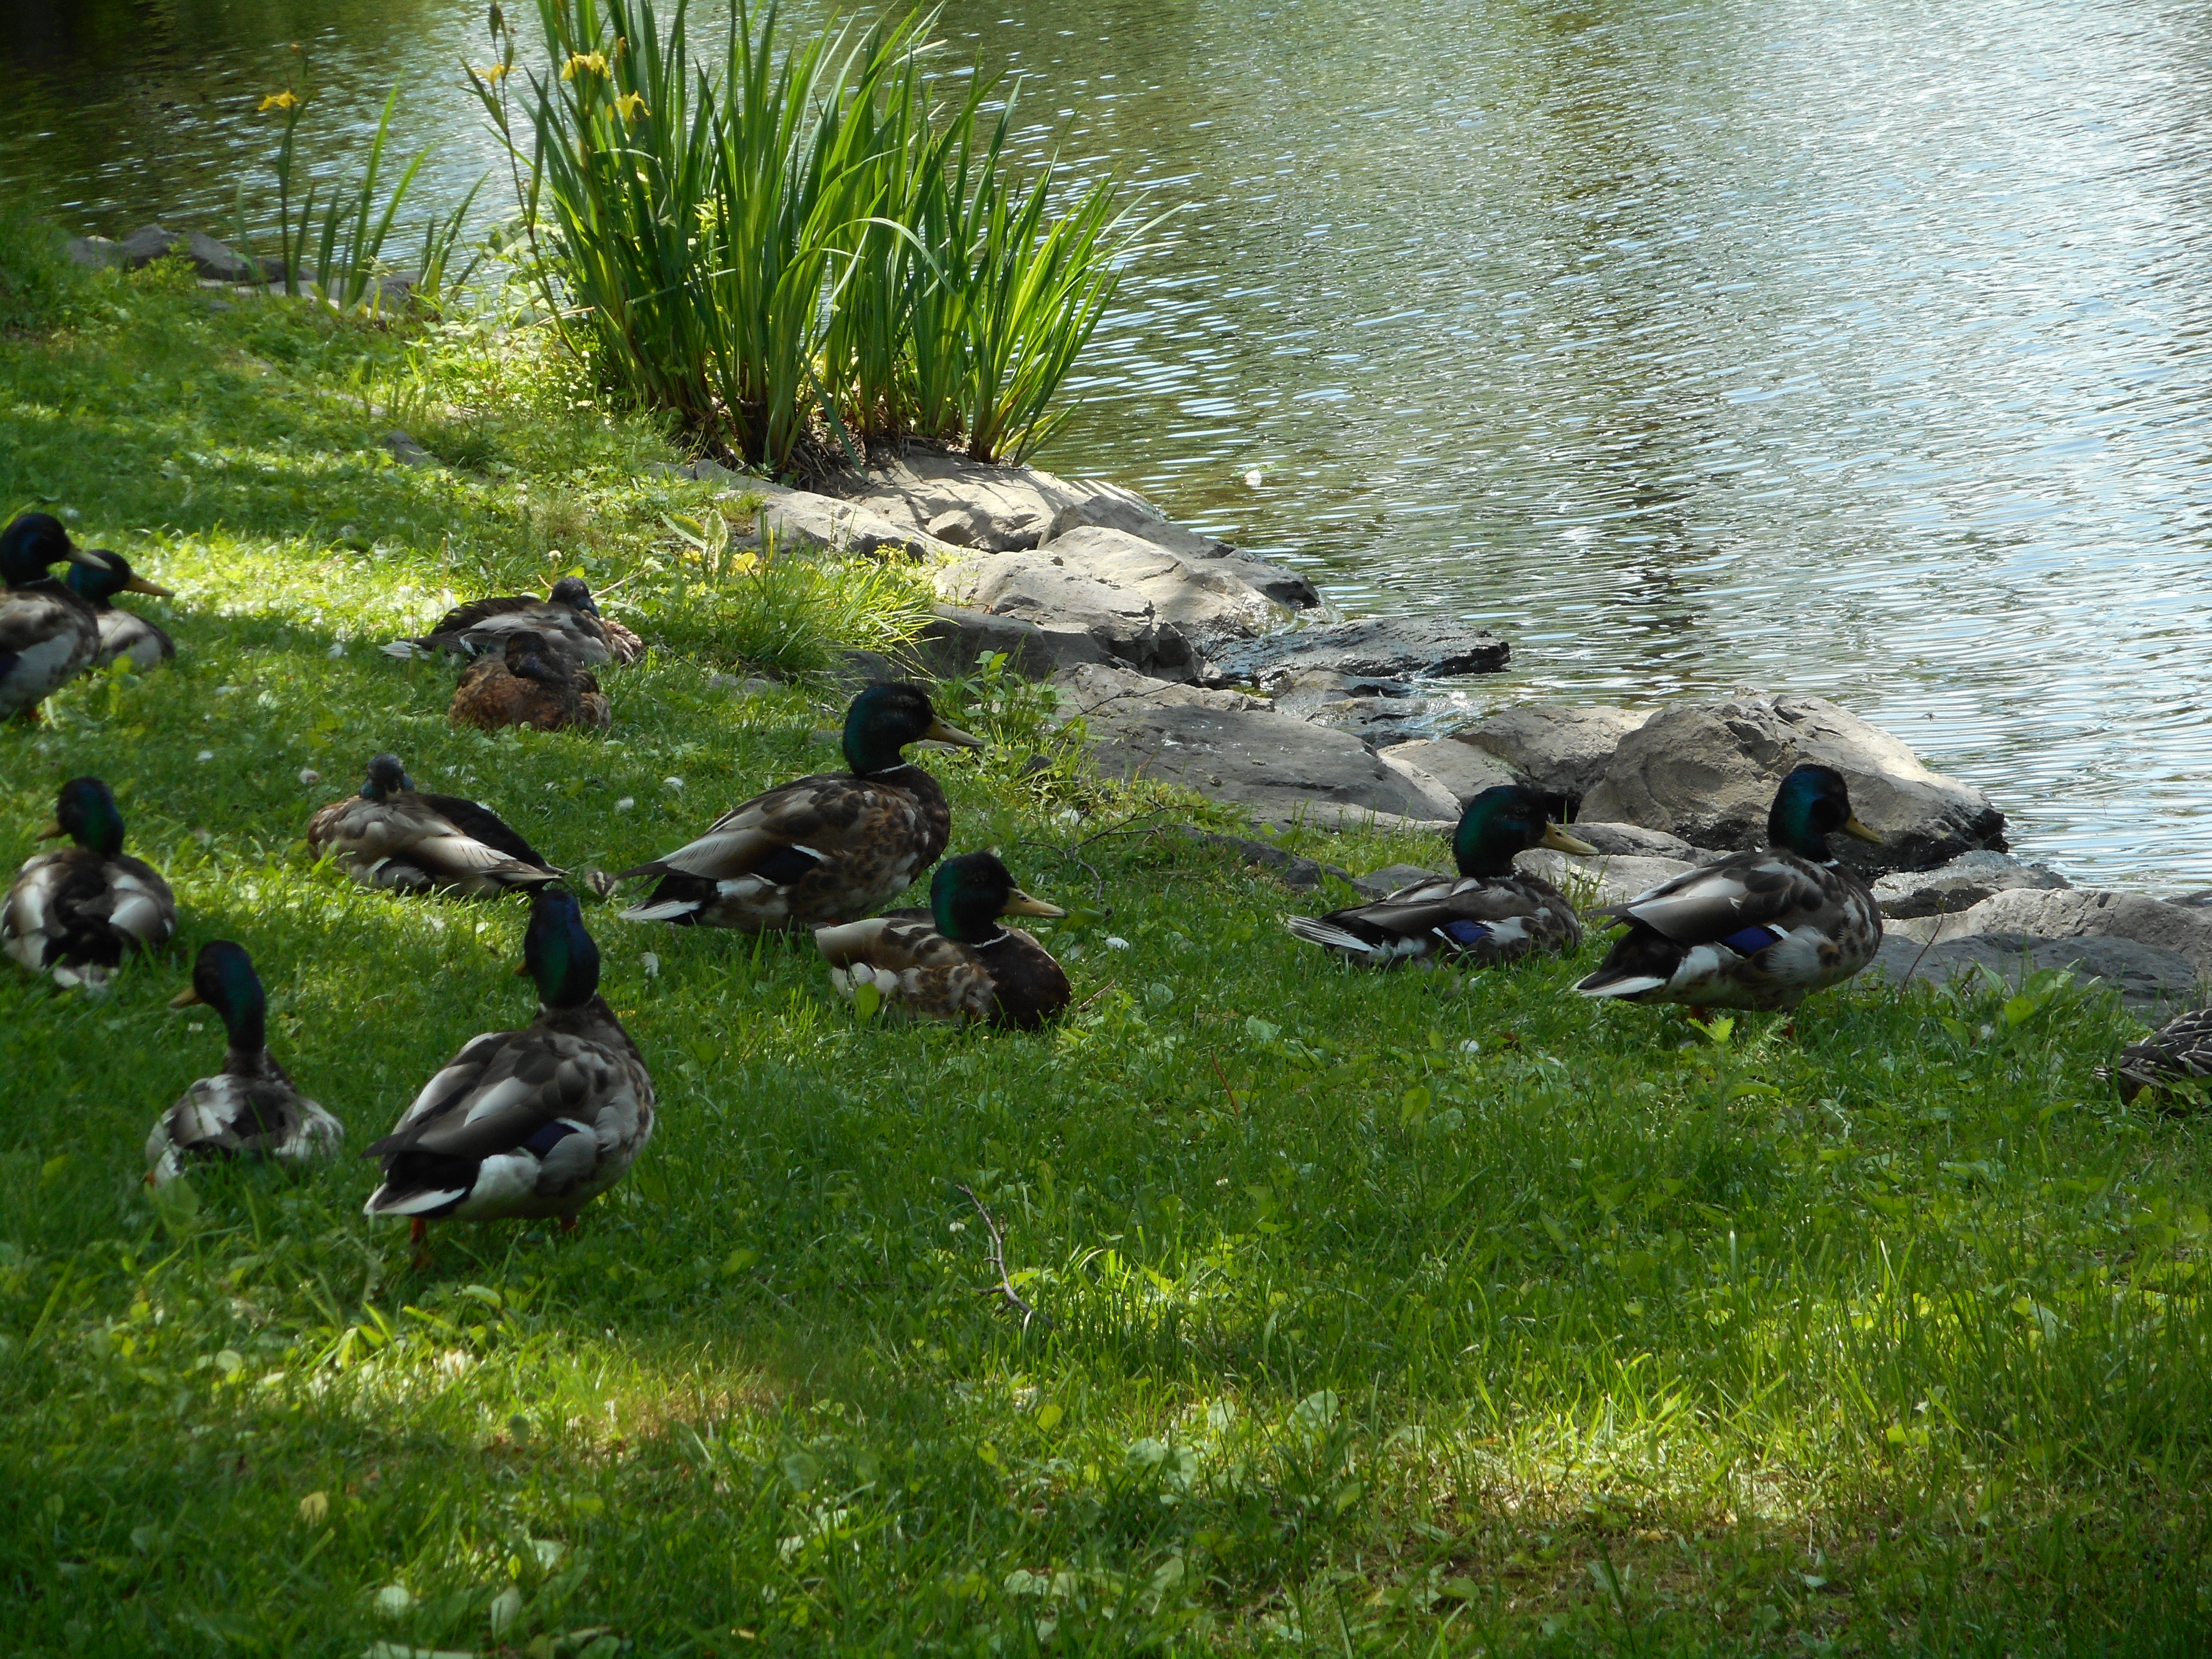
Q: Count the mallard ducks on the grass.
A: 13